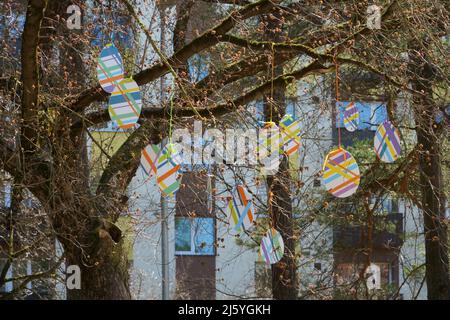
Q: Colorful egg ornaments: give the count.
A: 11